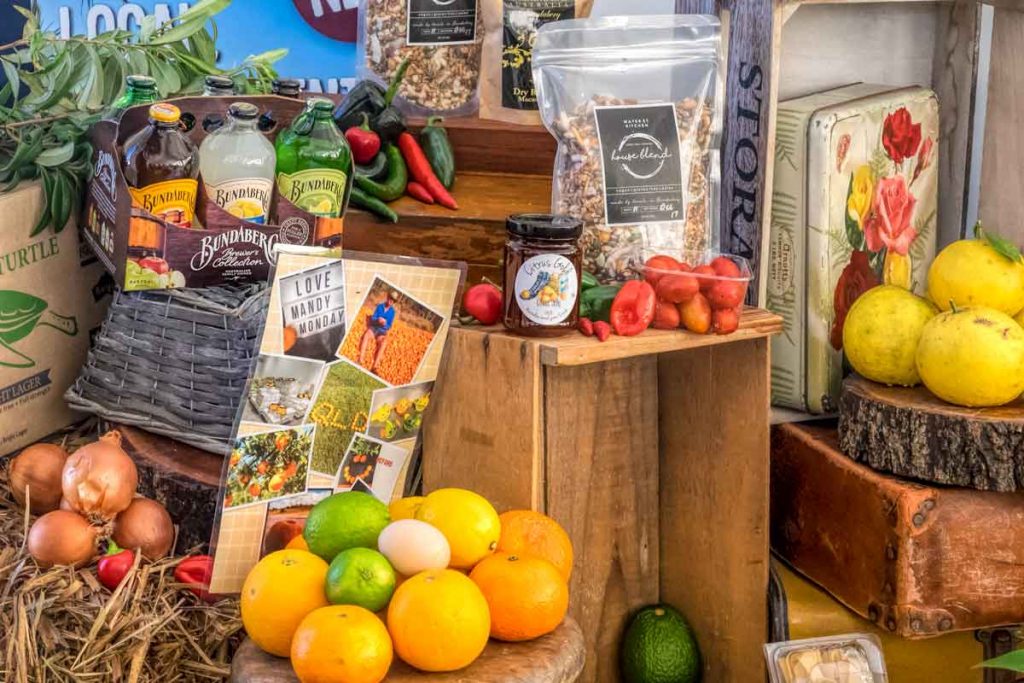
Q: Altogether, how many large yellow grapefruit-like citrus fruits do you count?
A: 3